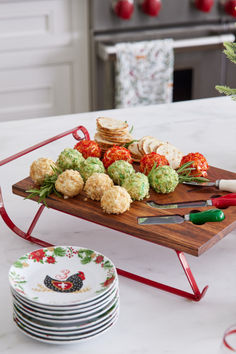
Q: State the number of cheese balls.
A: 13